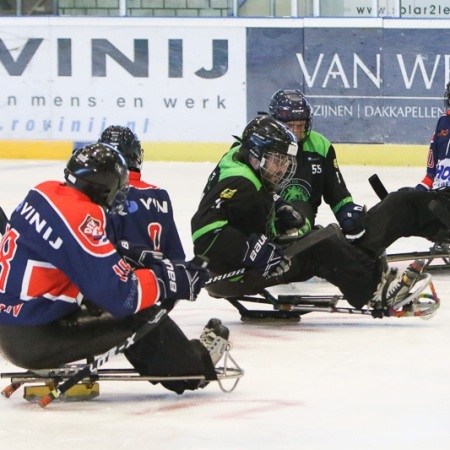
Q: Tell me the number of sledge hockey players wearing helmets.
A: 5